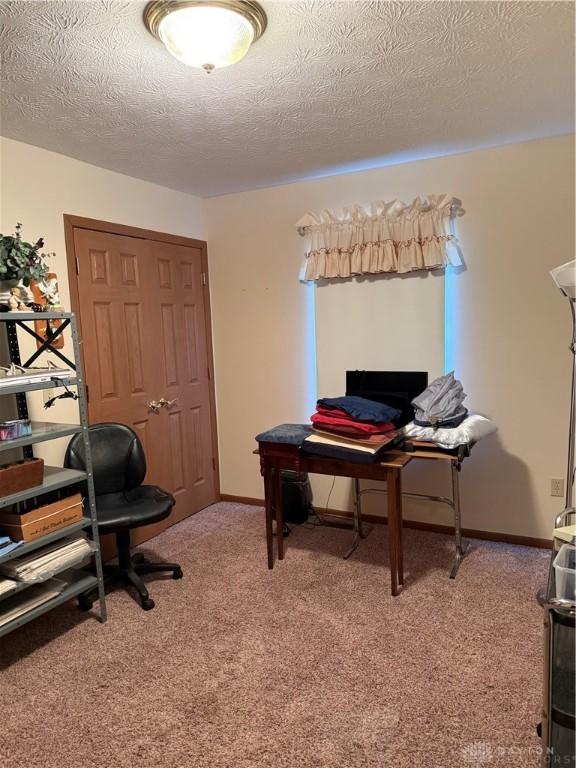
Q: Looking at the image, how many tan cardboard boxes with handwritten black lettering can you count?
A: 1